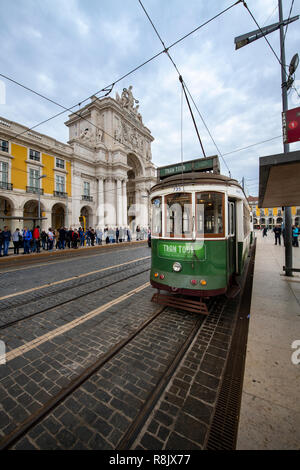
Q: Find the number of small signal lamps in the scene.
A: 4